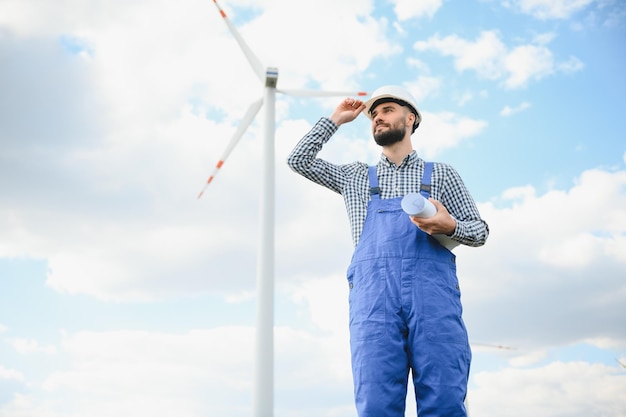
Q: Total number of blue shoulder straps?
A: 2